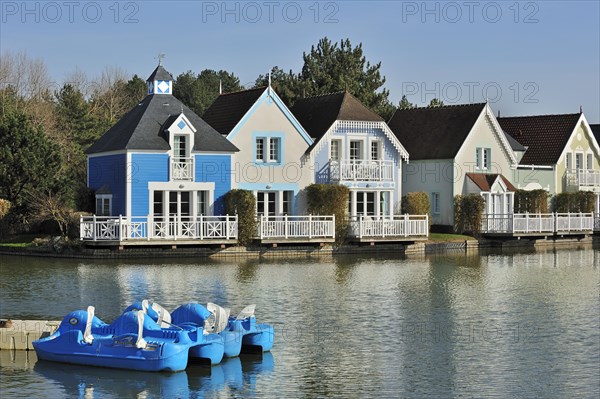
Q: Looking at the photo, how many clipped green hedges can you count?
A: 6